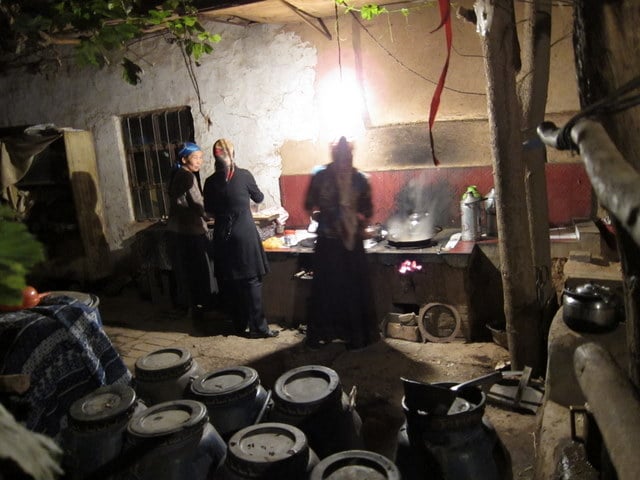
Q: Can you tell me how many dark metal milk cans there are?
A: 8